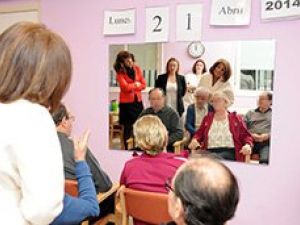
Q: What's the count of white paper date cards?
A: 5